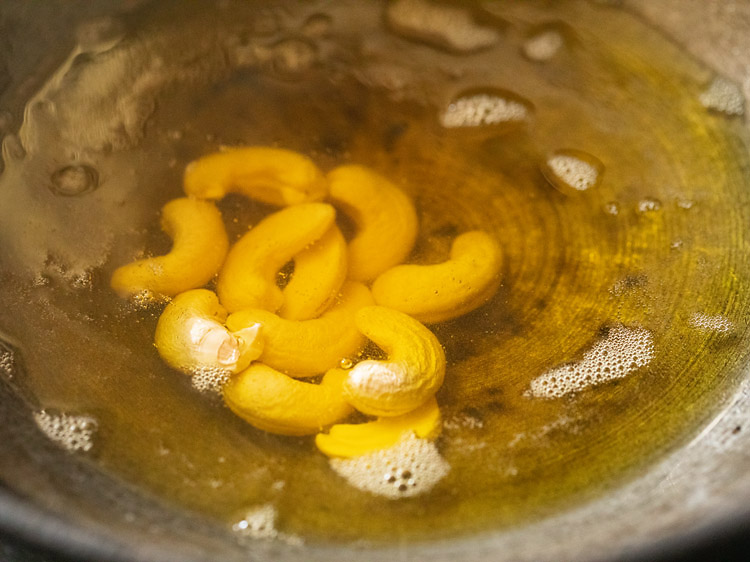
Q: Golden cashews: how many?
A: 11